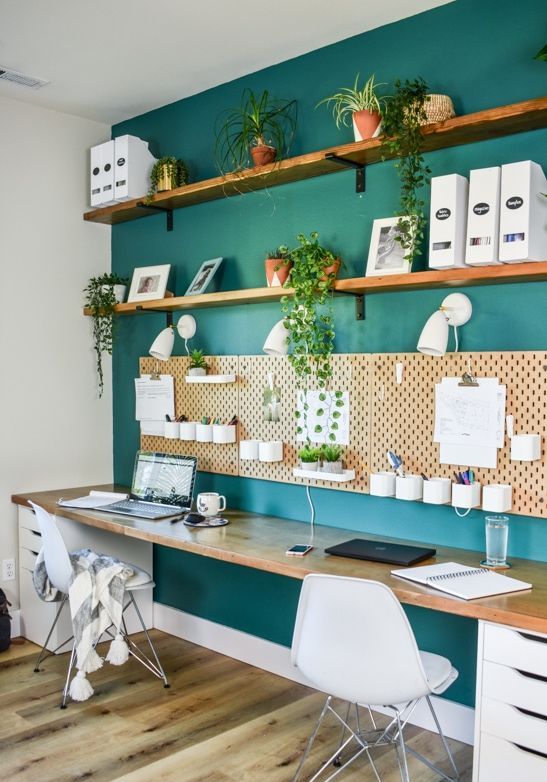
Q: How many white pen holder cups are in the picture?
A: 12